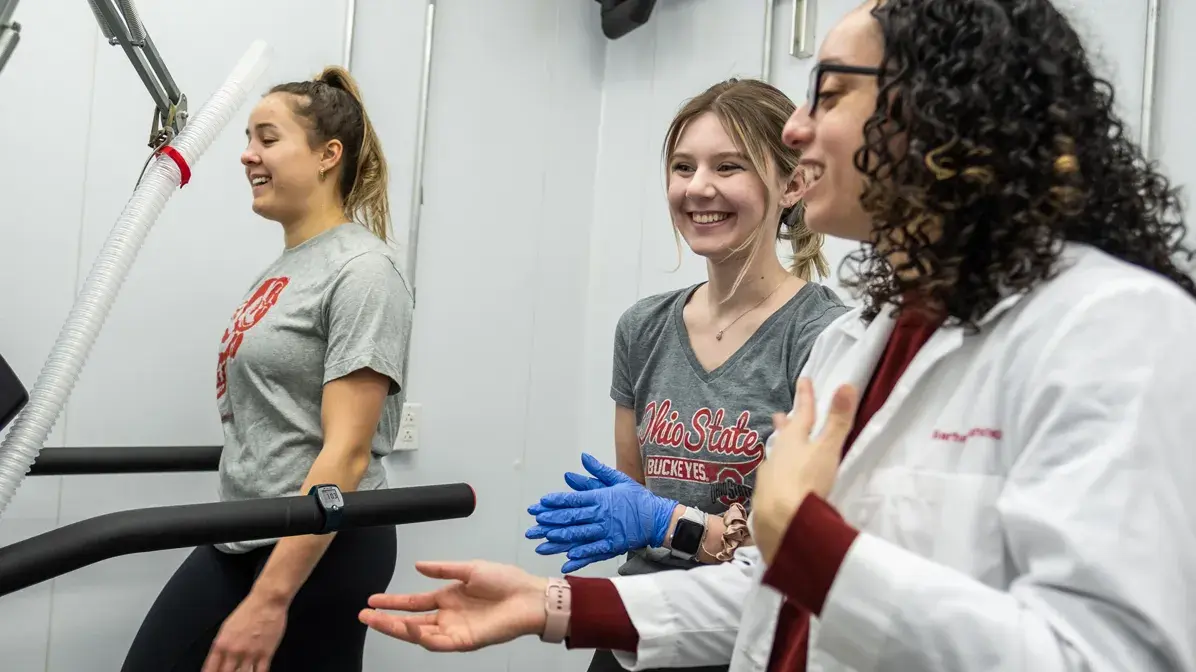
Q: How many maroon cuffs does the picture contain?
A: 2